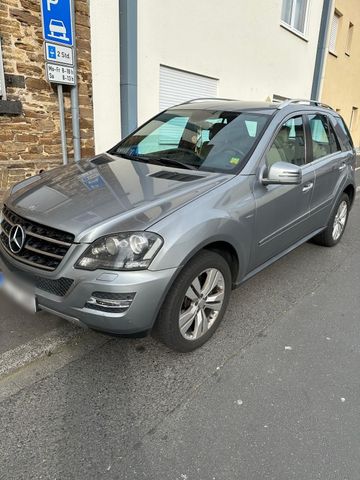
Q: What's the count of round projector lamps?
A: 2